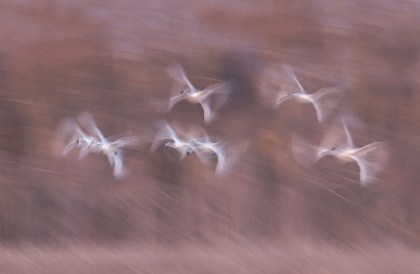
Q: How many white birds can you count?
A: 7